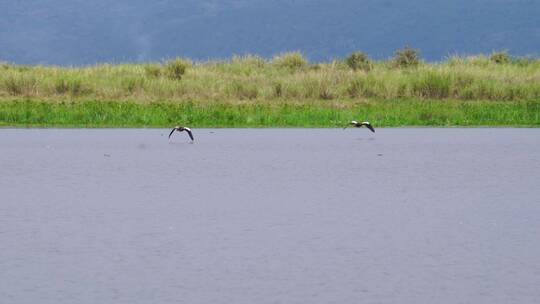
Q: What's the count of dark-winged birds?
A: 2